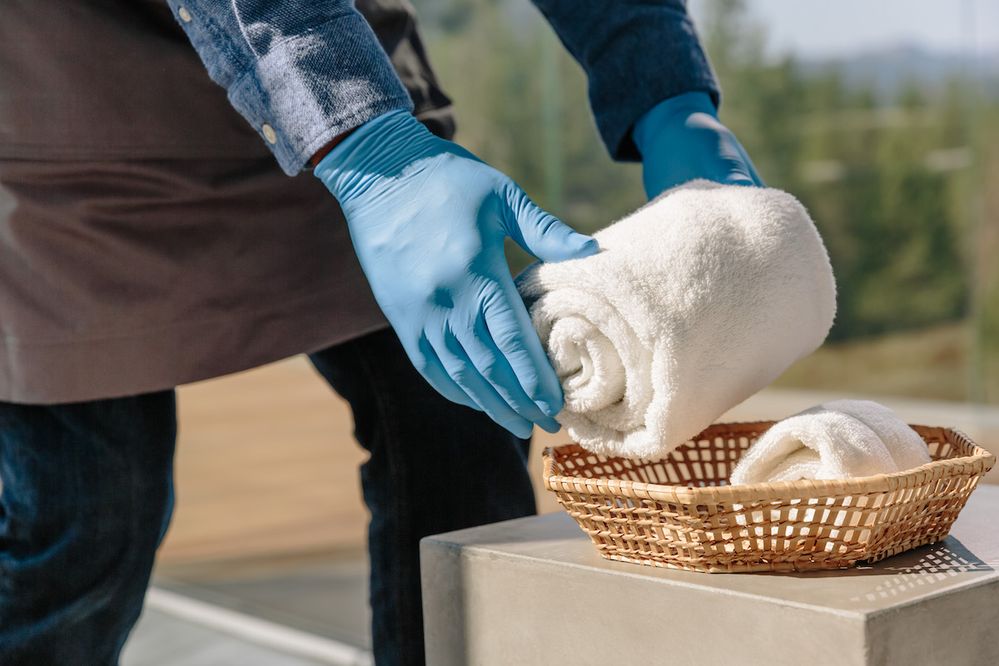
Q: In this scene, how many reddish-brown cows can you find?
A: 0